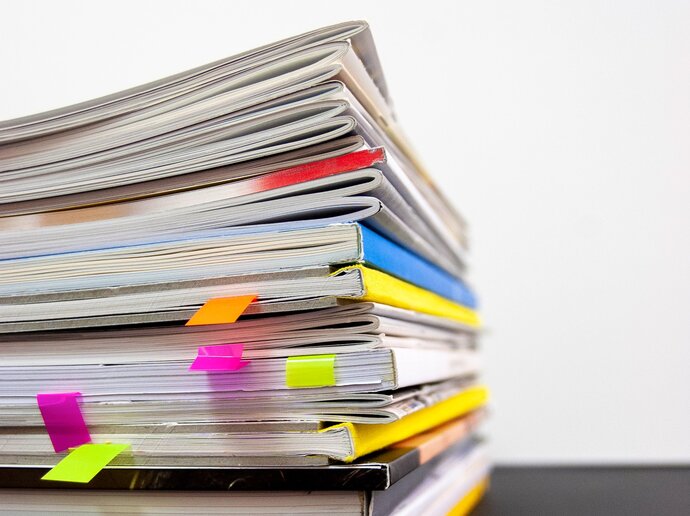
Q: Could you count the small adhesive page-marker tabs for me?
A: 5